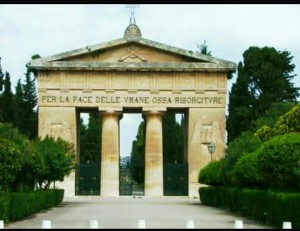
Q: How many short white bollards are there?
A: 7